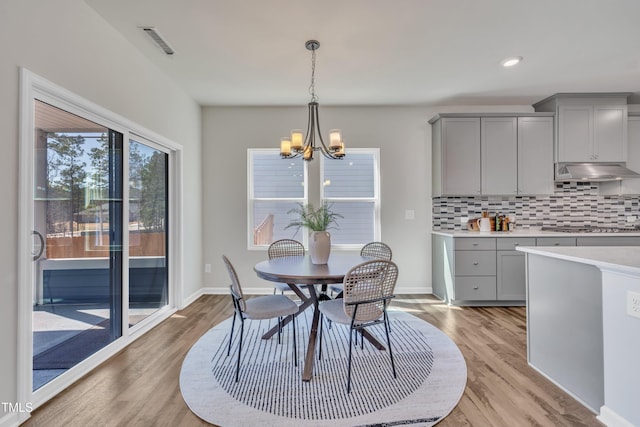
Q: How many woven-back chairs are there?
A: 4